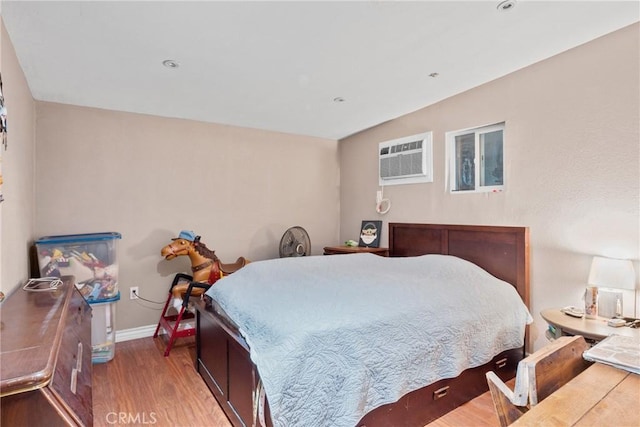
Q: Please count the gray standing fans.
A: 1